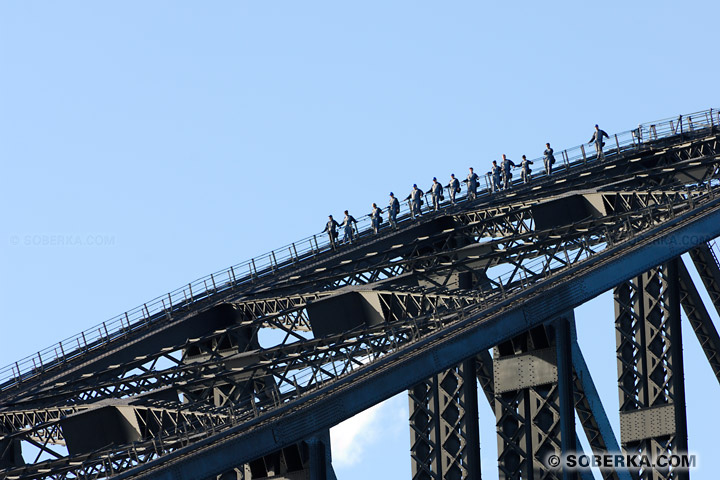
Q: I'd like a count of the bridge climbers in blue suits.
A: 13